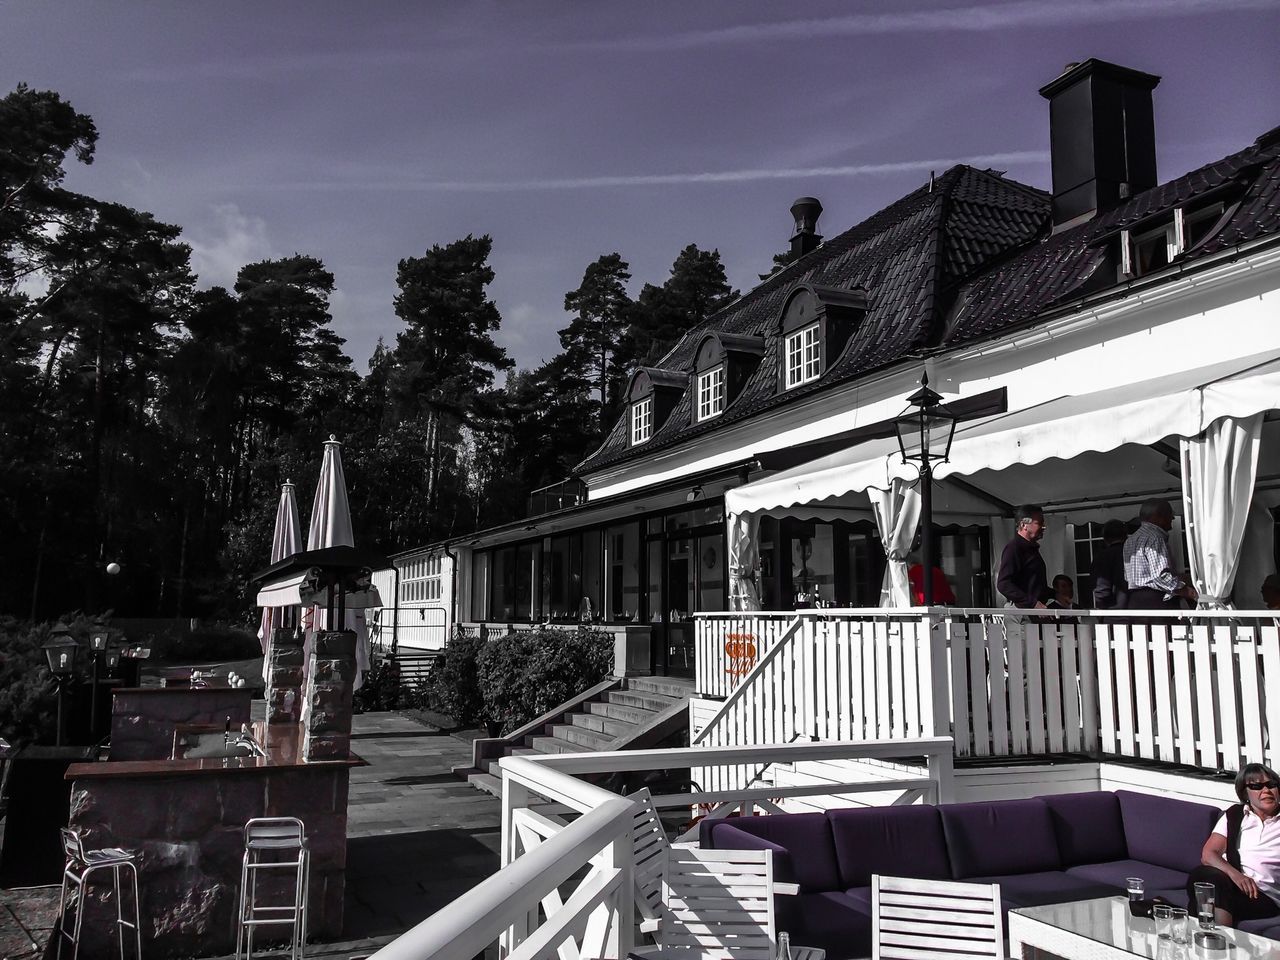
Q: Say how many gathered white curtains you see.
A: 3